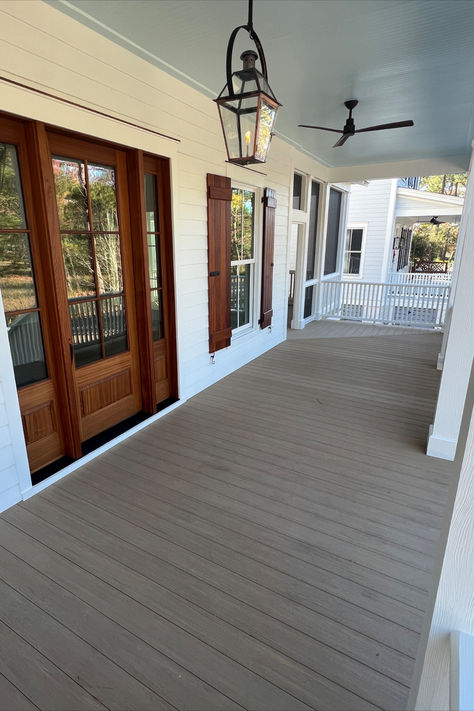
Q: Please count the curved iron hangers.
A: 1